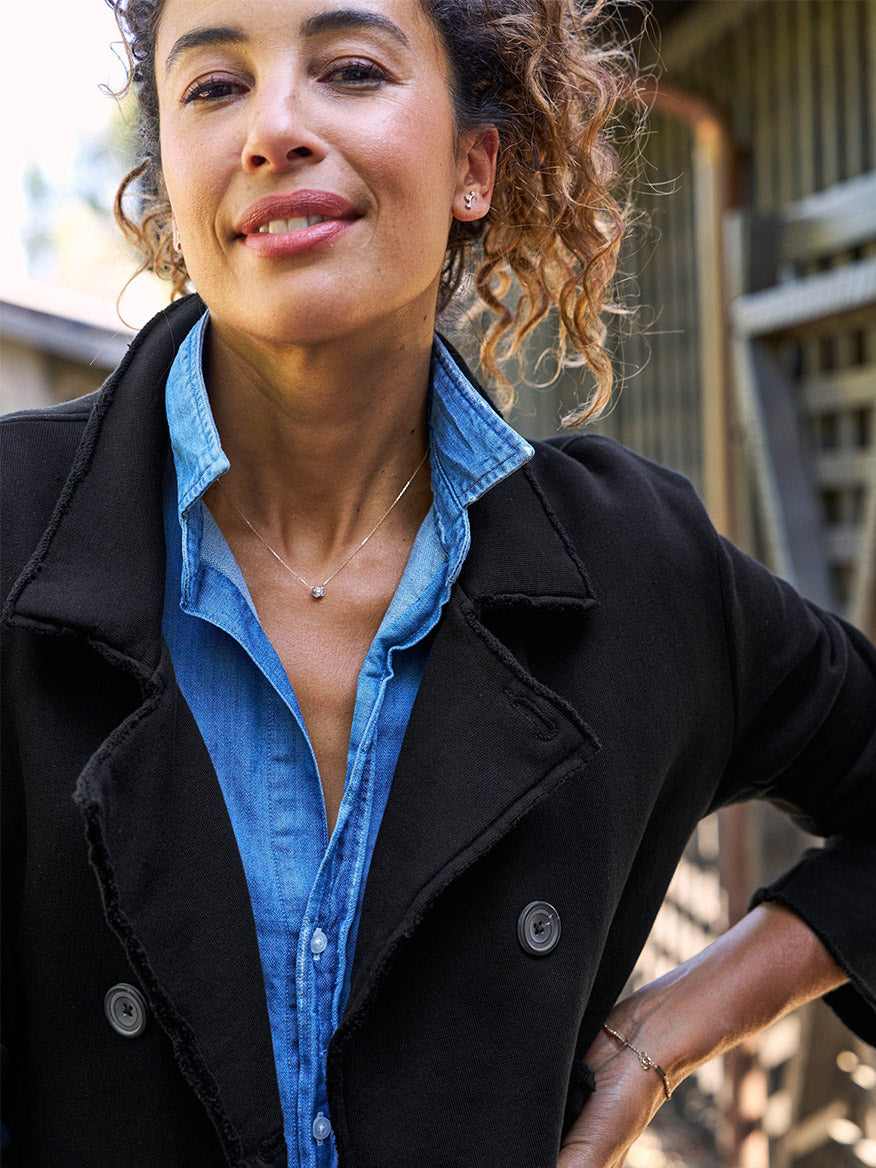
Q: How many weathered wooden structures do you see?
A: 1